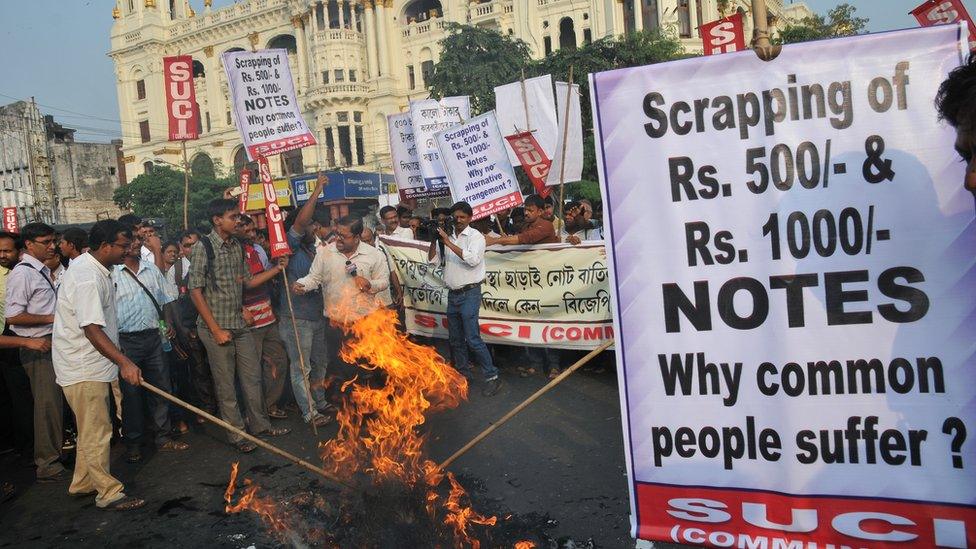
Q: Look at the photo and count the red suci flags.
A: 7